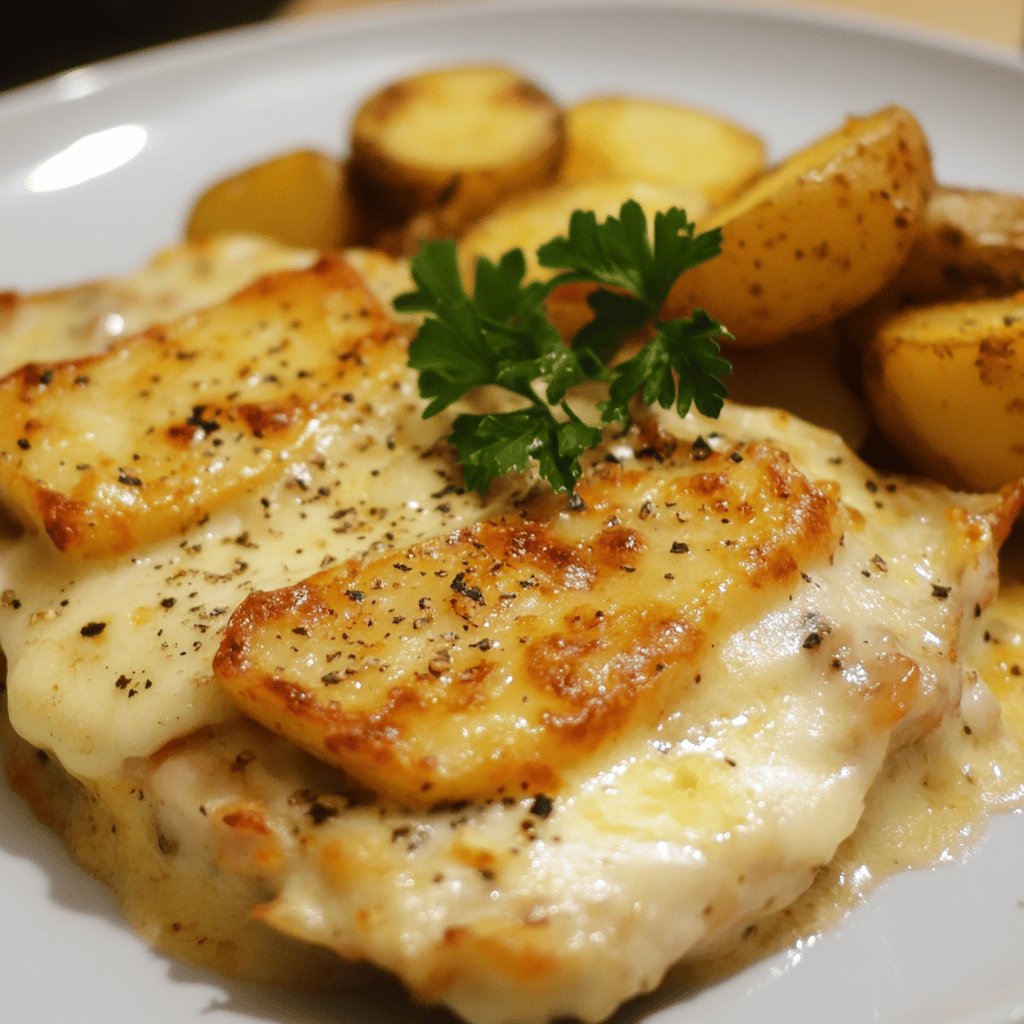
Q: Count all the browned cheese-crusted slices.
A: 2